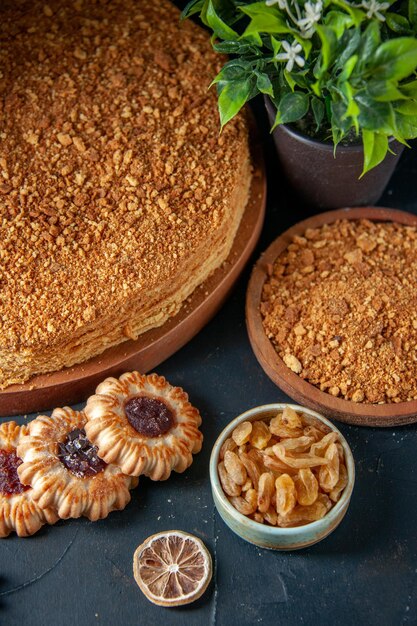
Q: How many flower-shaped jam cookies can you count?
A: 3